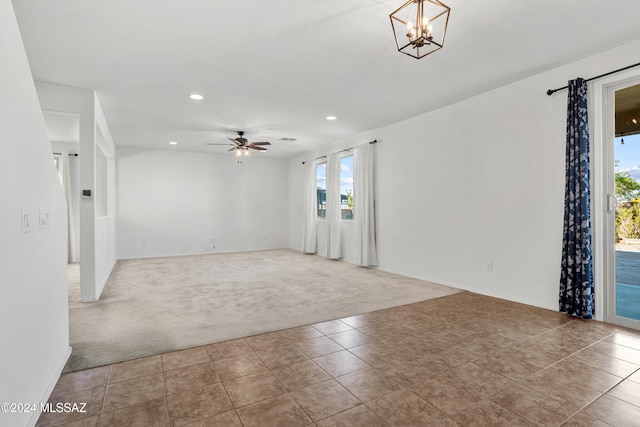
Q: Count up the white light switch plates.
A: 2